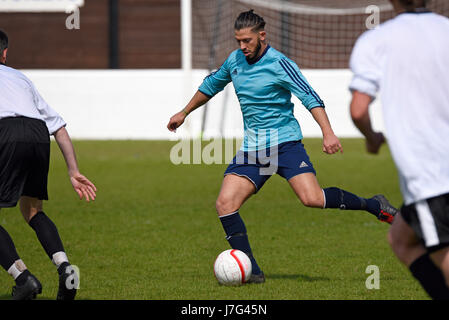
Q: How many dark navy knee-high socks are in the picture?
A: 2